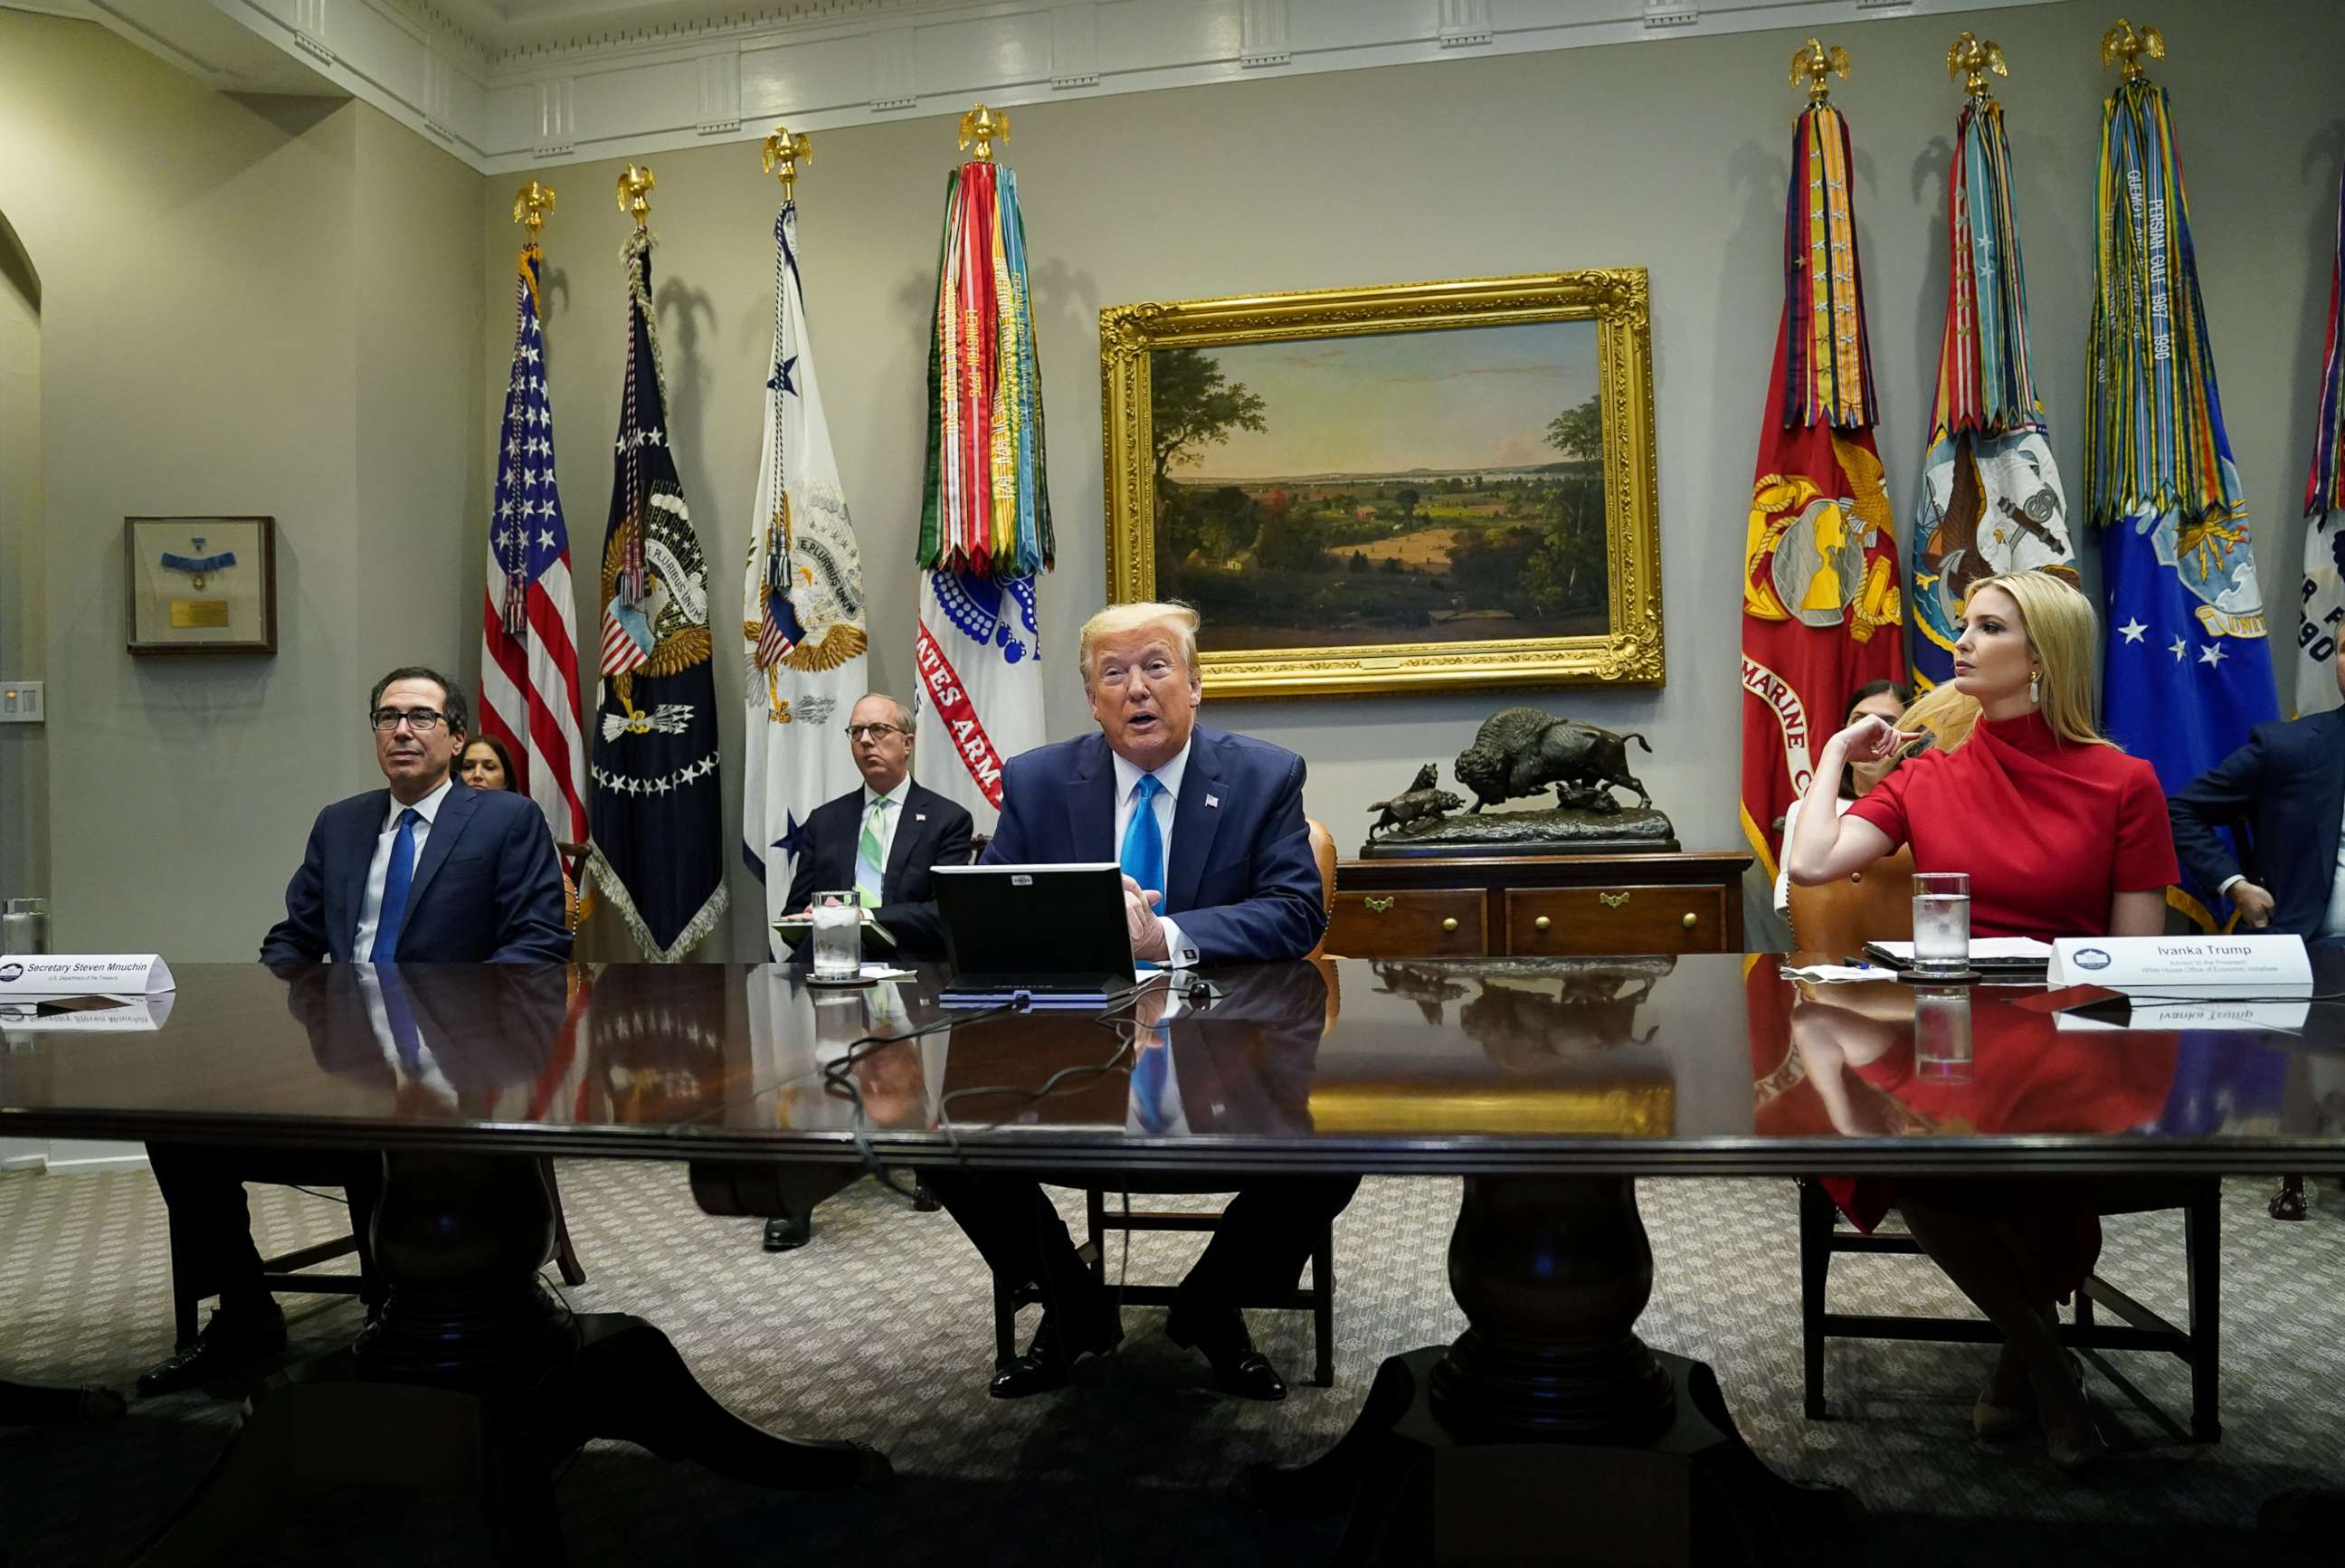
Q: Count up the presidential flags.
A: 1